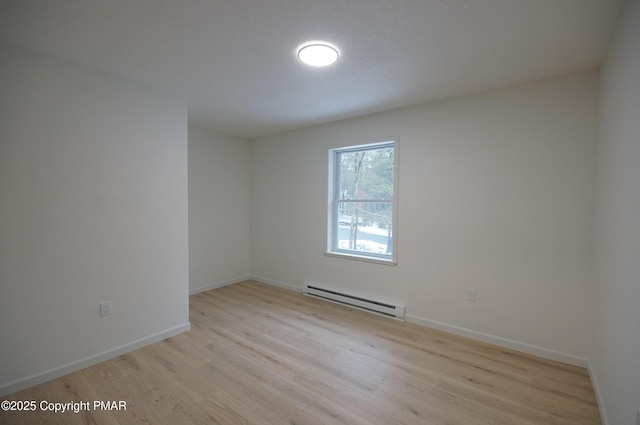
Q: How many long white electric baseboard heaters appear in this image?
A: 1